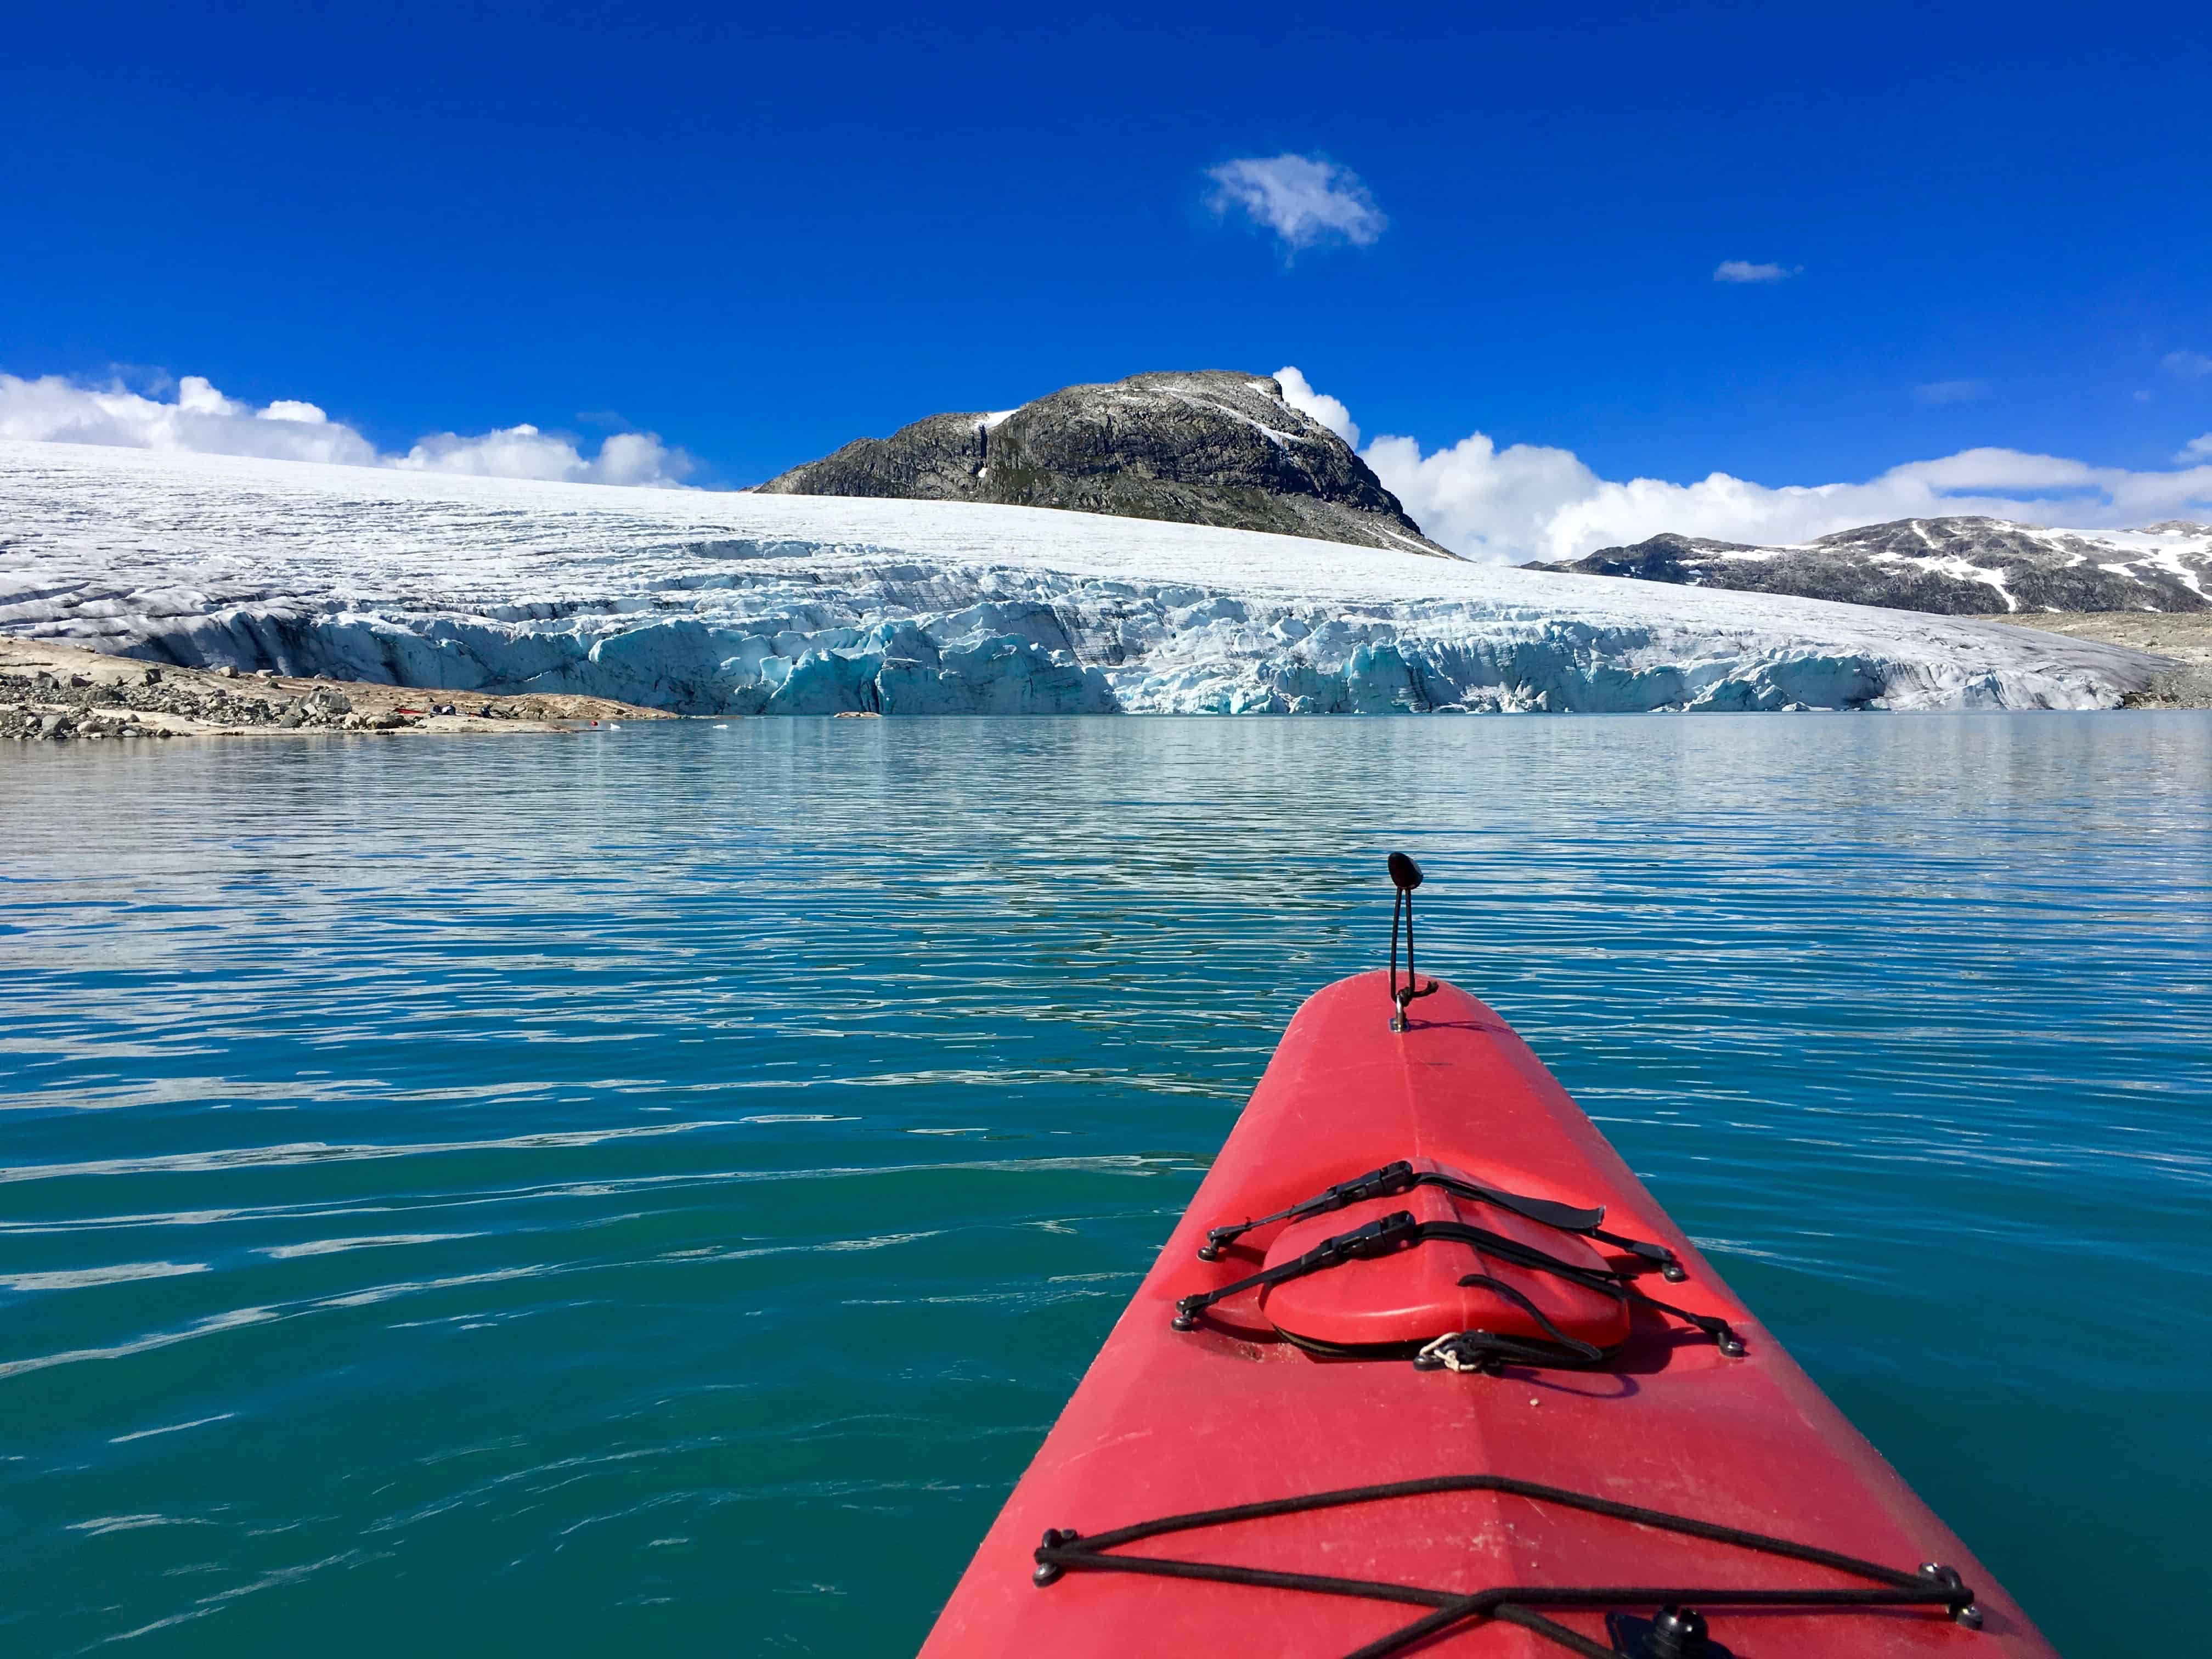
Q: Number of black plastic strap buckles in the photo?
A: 2